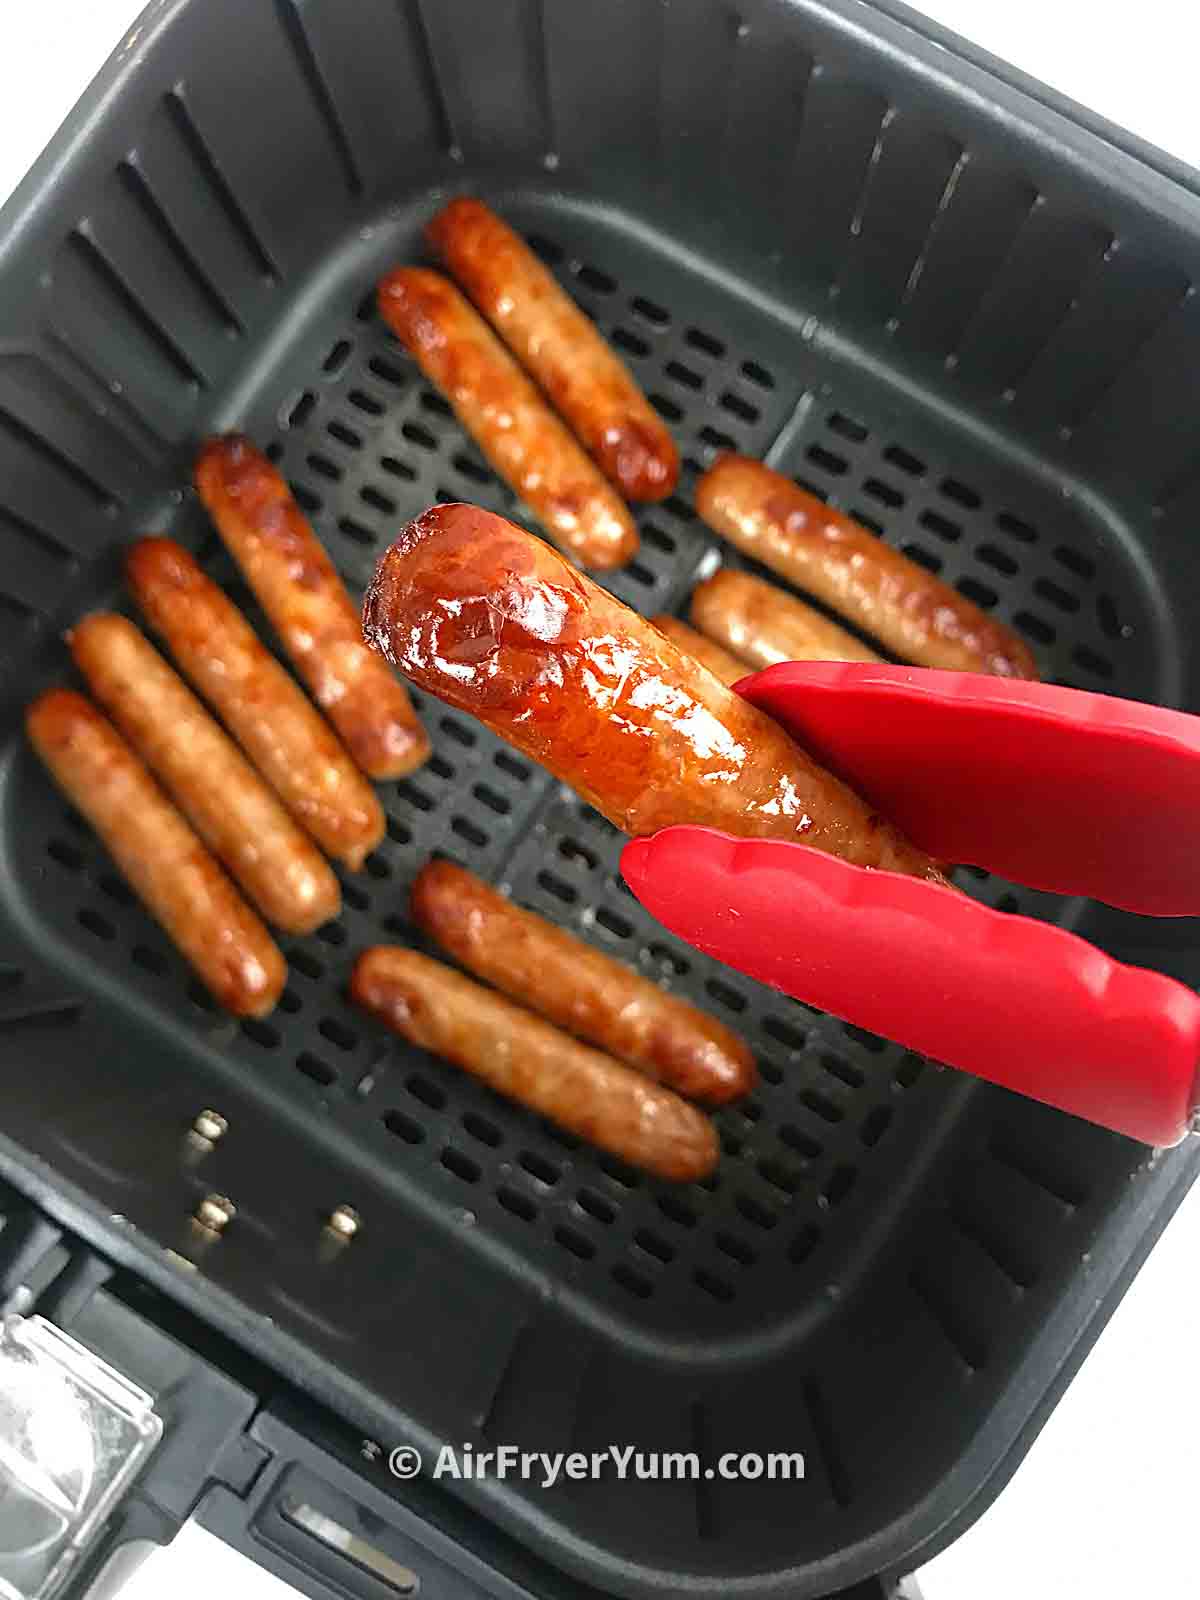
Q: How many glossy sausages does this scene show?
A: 12